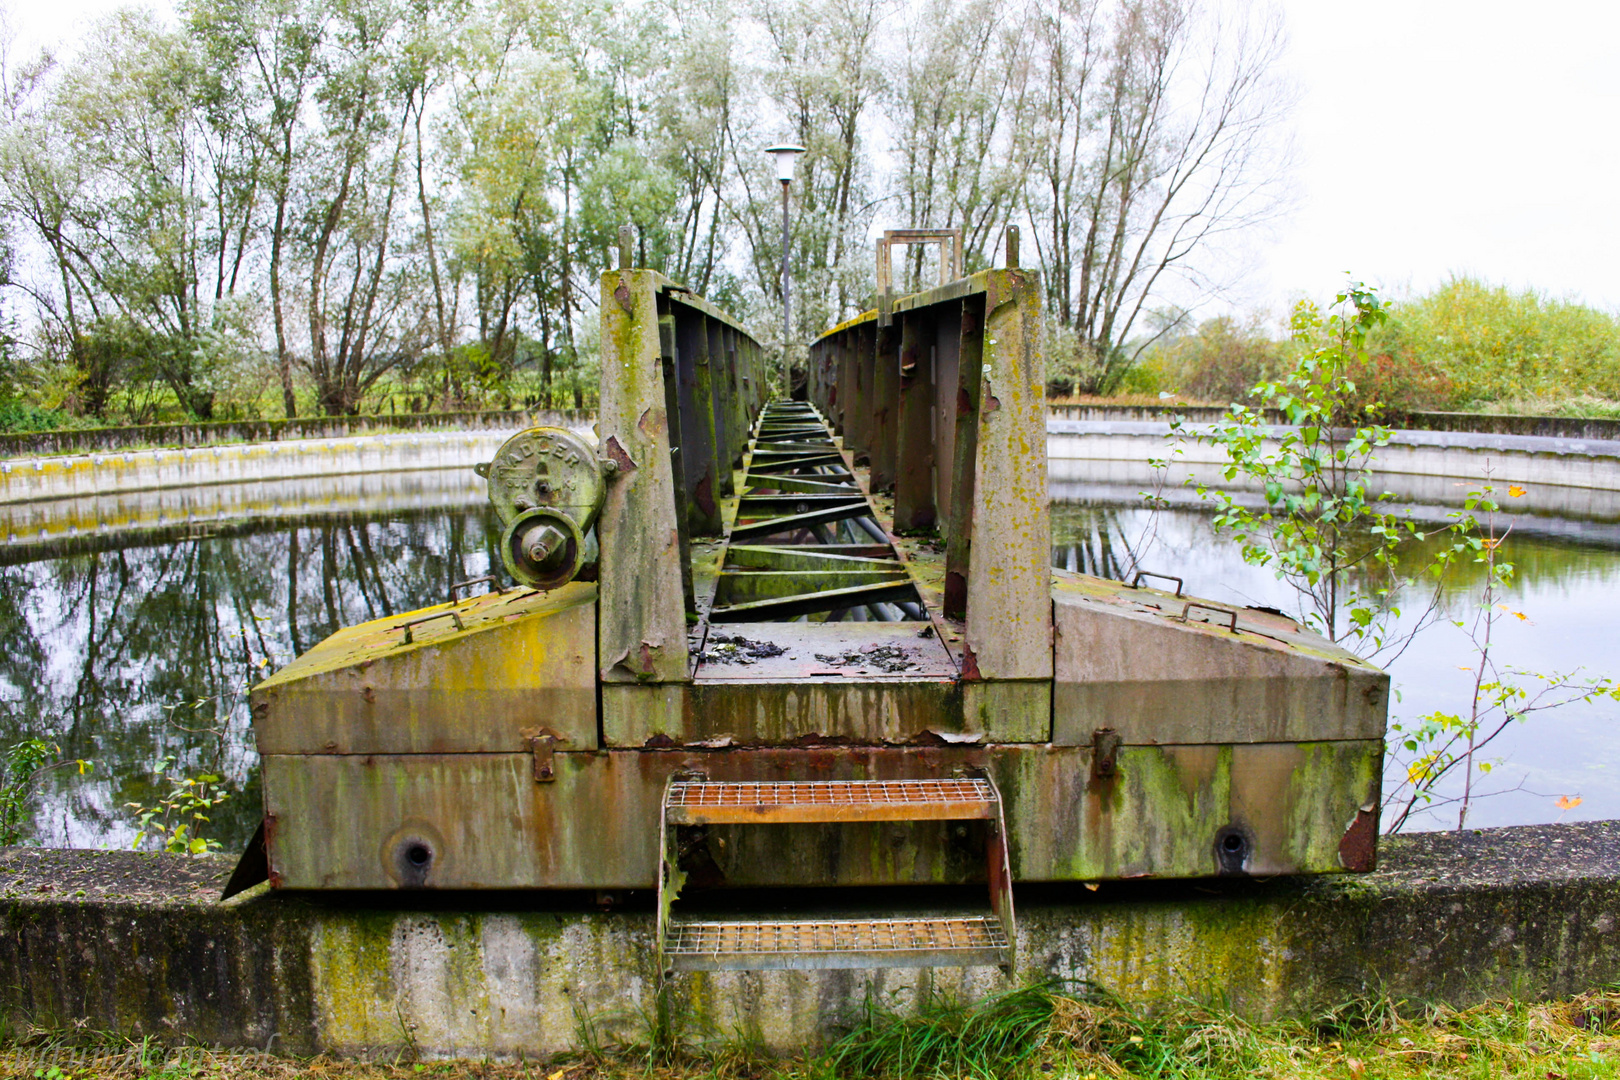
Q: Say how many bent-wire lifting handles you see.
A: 4